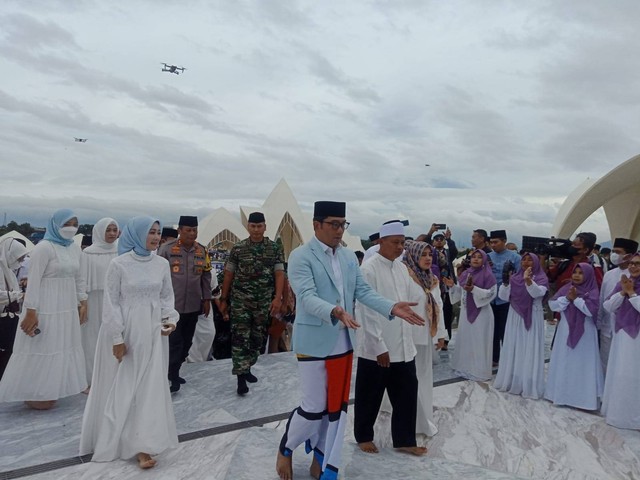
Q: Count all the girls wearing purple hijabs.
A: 4